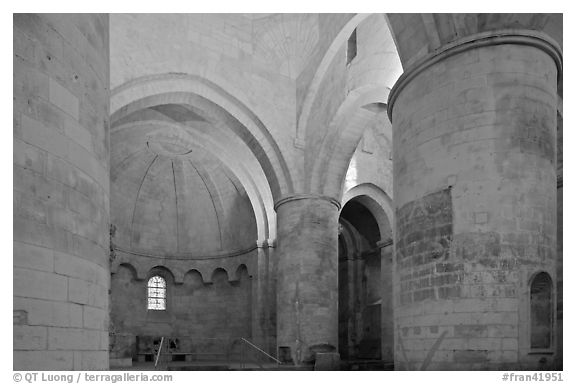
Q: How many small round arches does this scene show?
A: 5